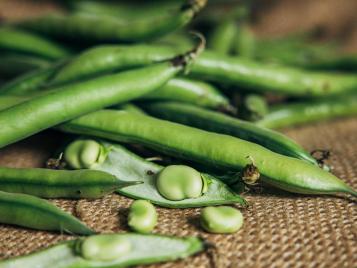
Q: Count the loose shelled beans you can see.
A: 2